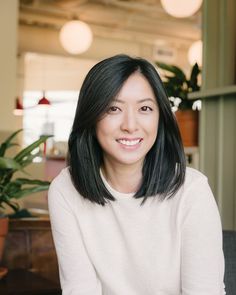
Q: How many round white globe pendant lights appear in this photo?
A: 3